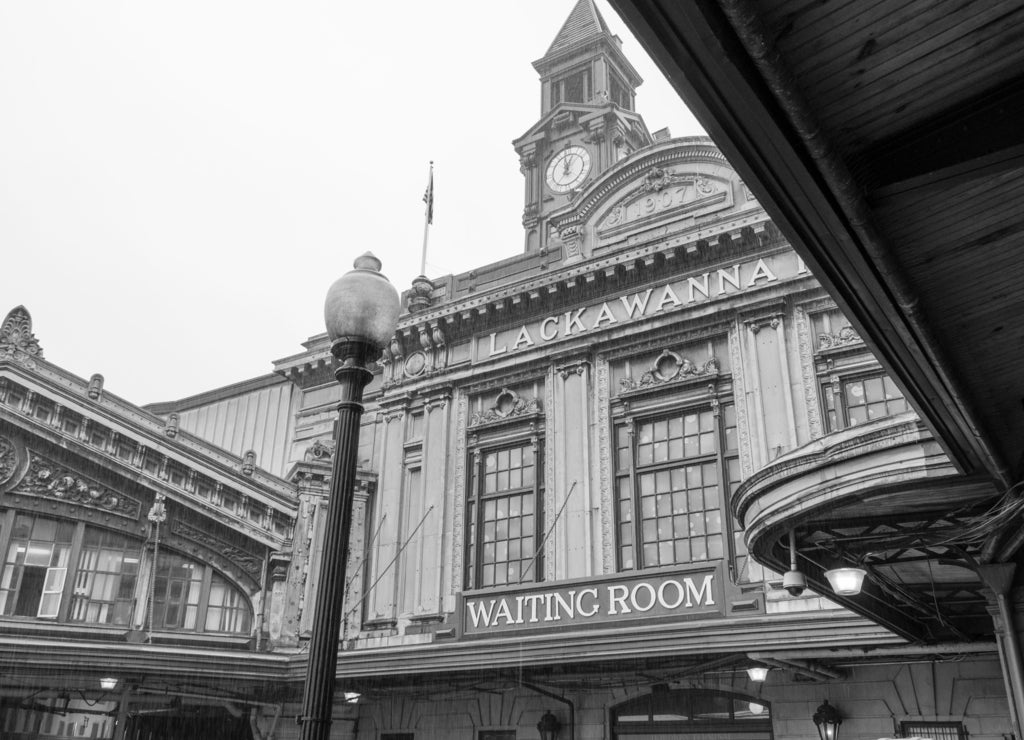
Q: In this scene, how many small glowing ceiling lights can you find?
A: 4